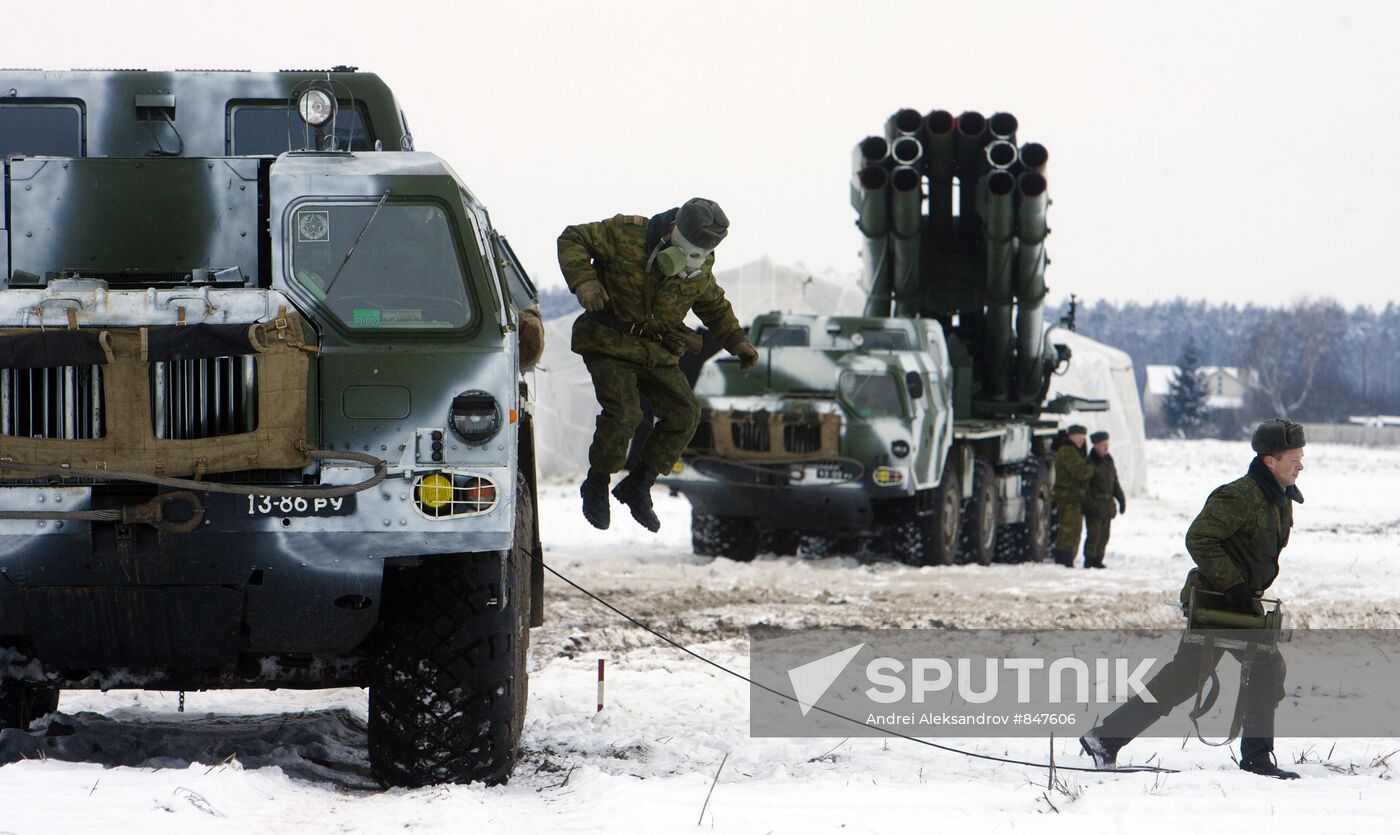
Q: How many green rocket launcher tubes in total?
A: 12